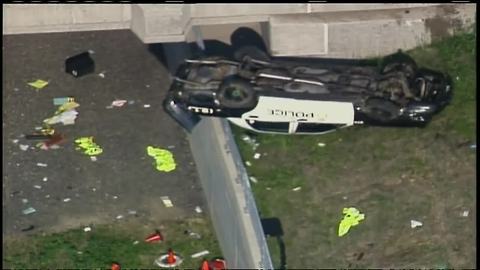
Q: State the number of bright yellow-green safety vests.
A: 3